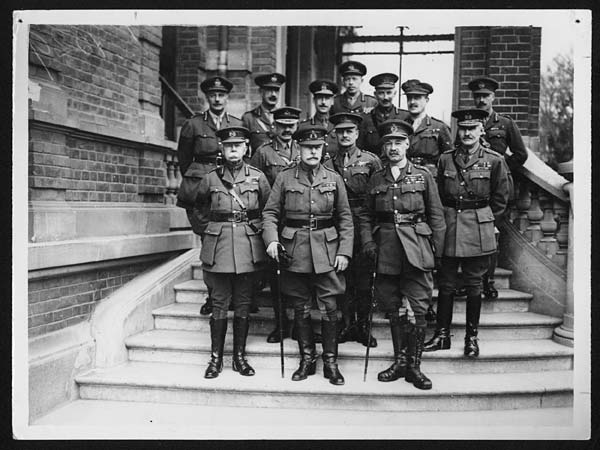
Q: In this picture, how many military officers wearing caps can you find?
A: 13